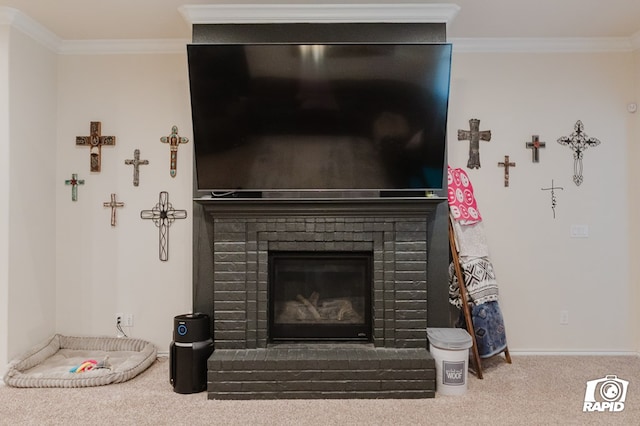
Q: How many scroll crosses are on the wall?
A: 2